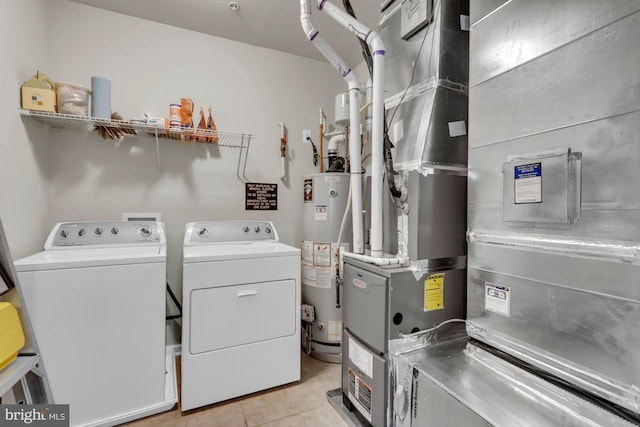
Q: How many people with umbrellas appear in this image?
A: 0